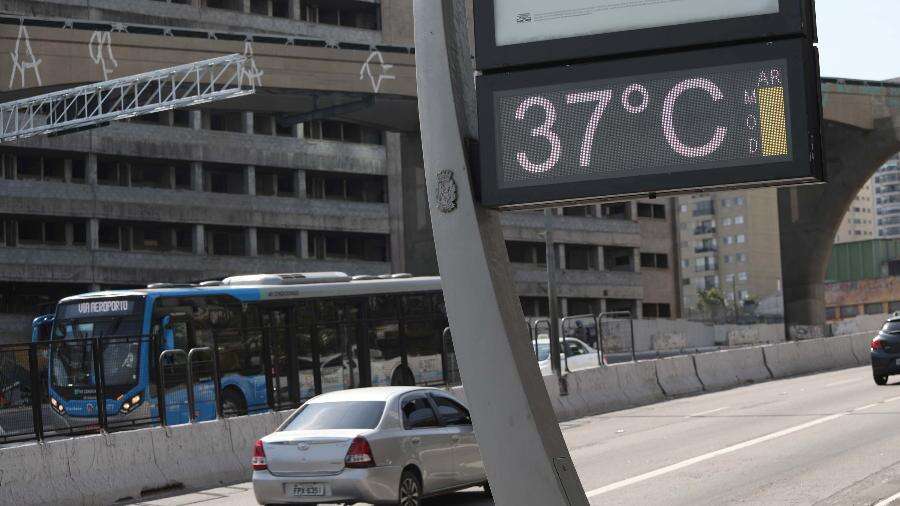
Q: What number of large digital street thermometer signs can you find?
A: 1